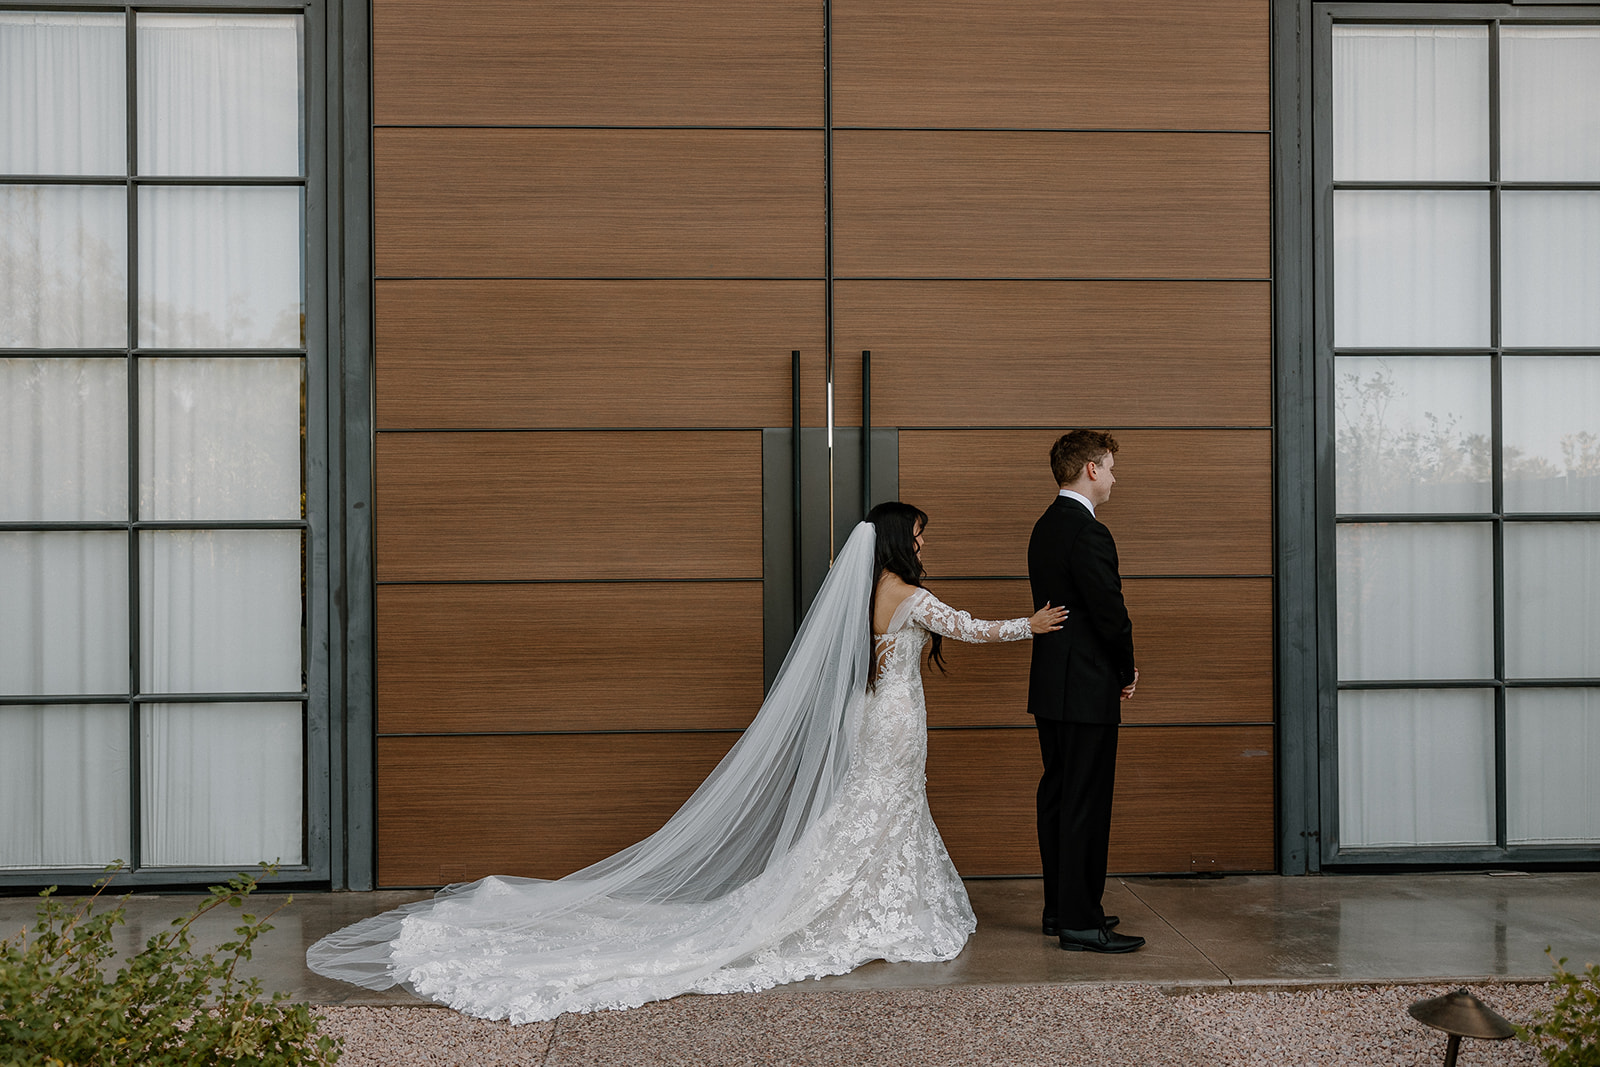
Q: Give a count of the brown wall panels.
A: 12